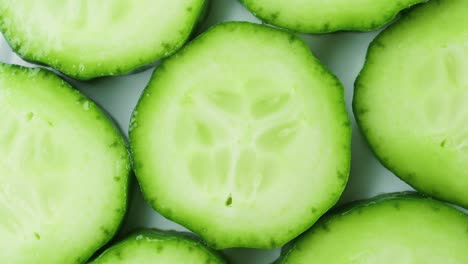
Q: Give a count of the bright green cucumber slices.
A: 7